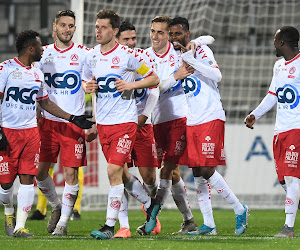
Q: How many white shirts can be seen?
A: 7